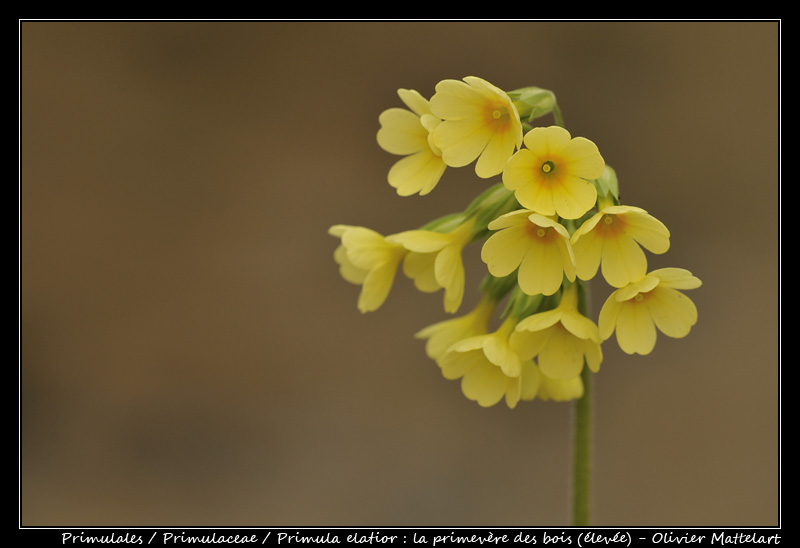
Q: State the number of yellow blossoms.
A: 12